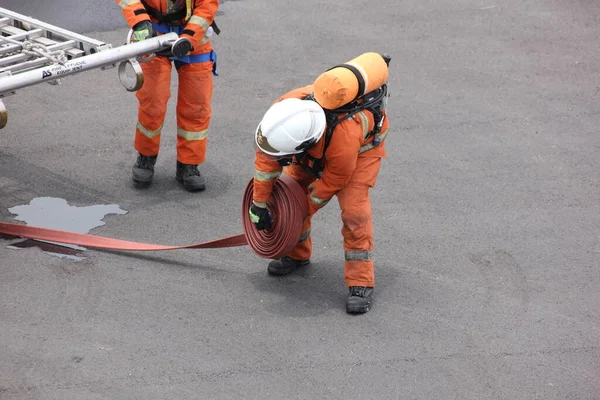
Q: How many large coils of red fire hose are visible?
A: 1